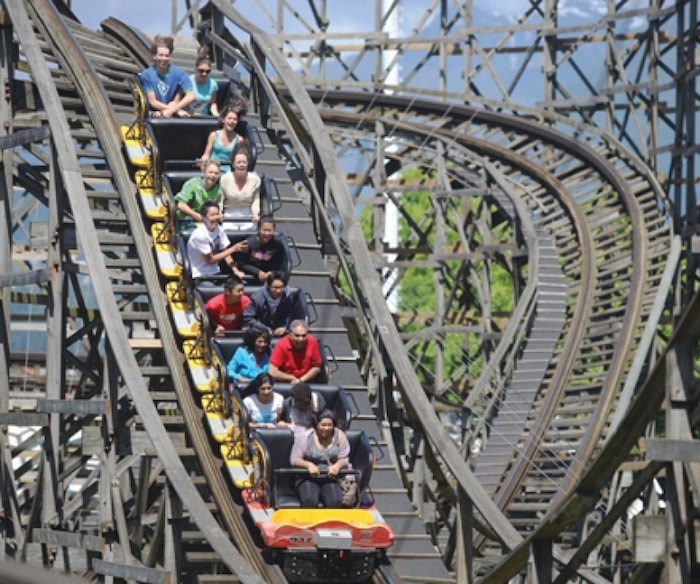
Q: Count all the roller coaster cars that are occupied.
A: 8